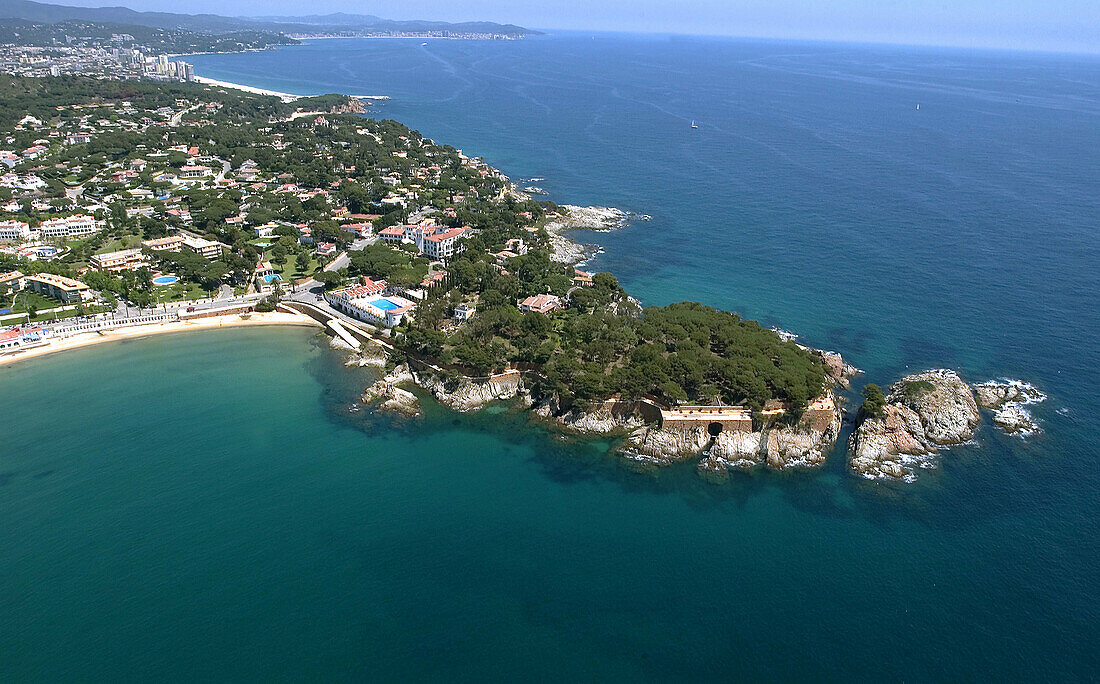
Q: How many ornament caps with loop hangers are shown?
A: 0